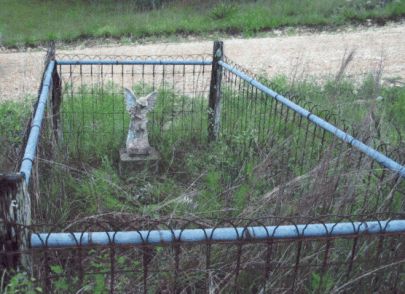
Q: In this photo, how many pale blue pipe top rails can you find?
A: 4